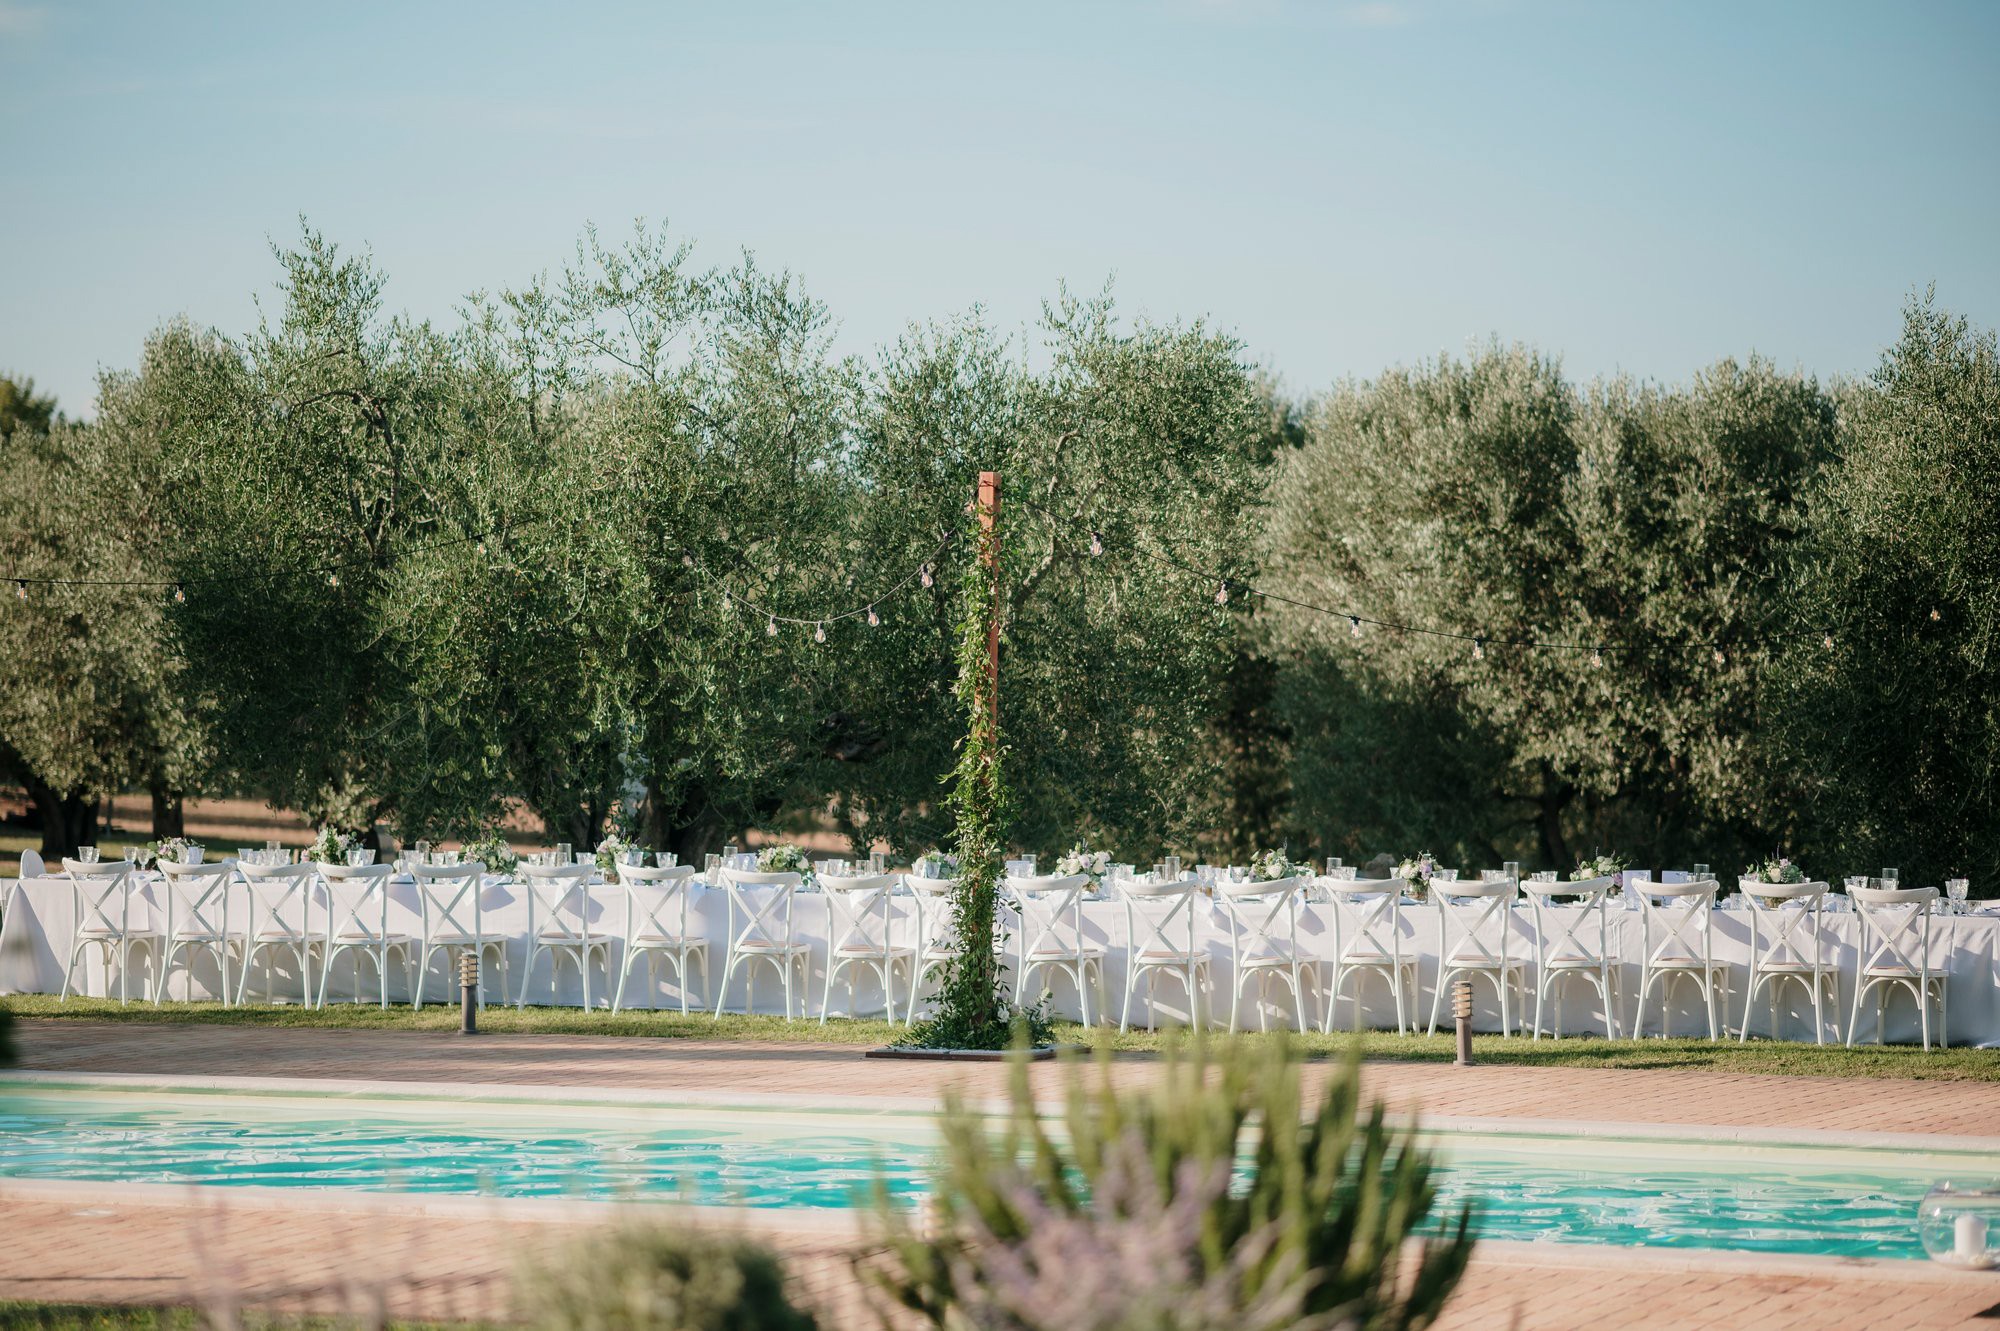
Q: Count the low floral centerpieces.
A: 11